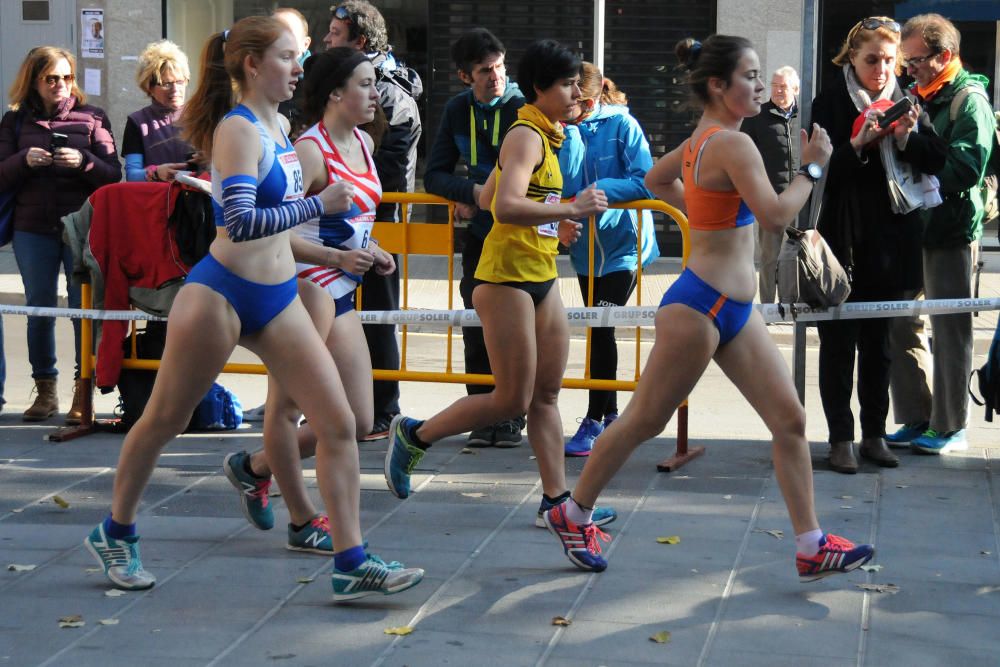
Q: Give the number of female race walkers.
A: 4